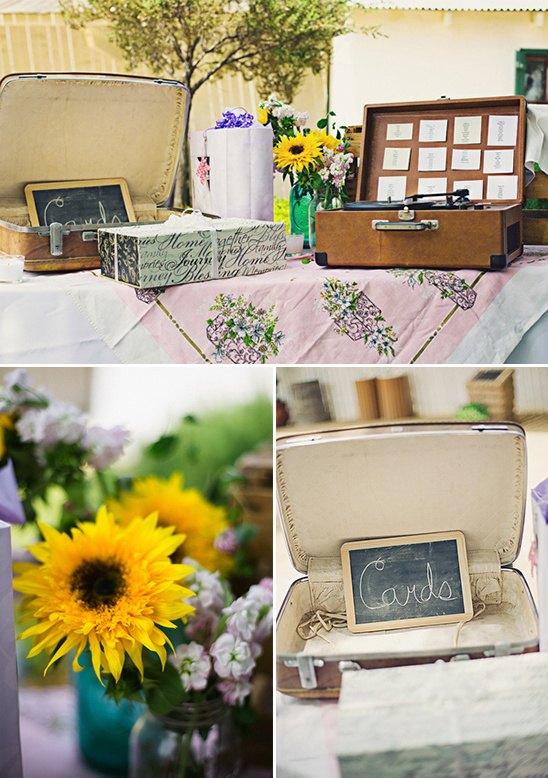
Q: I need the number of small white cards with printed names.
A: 12